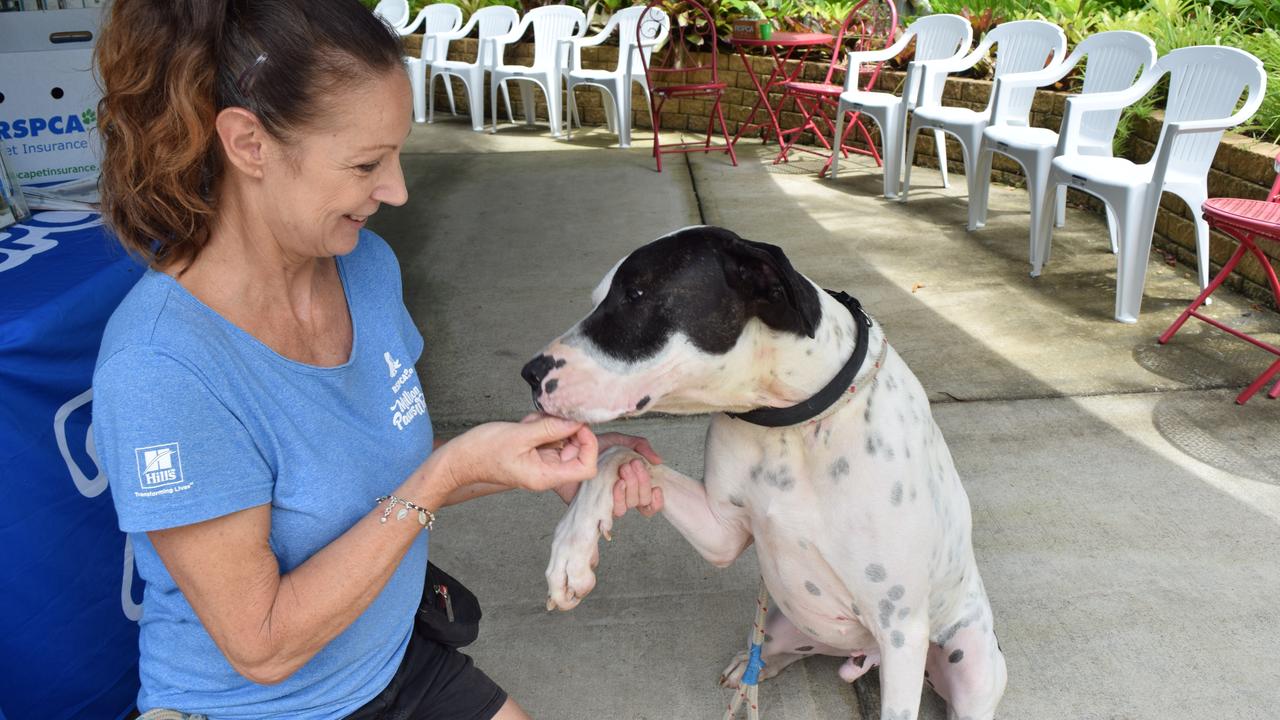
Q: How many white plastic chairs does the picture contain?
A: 9